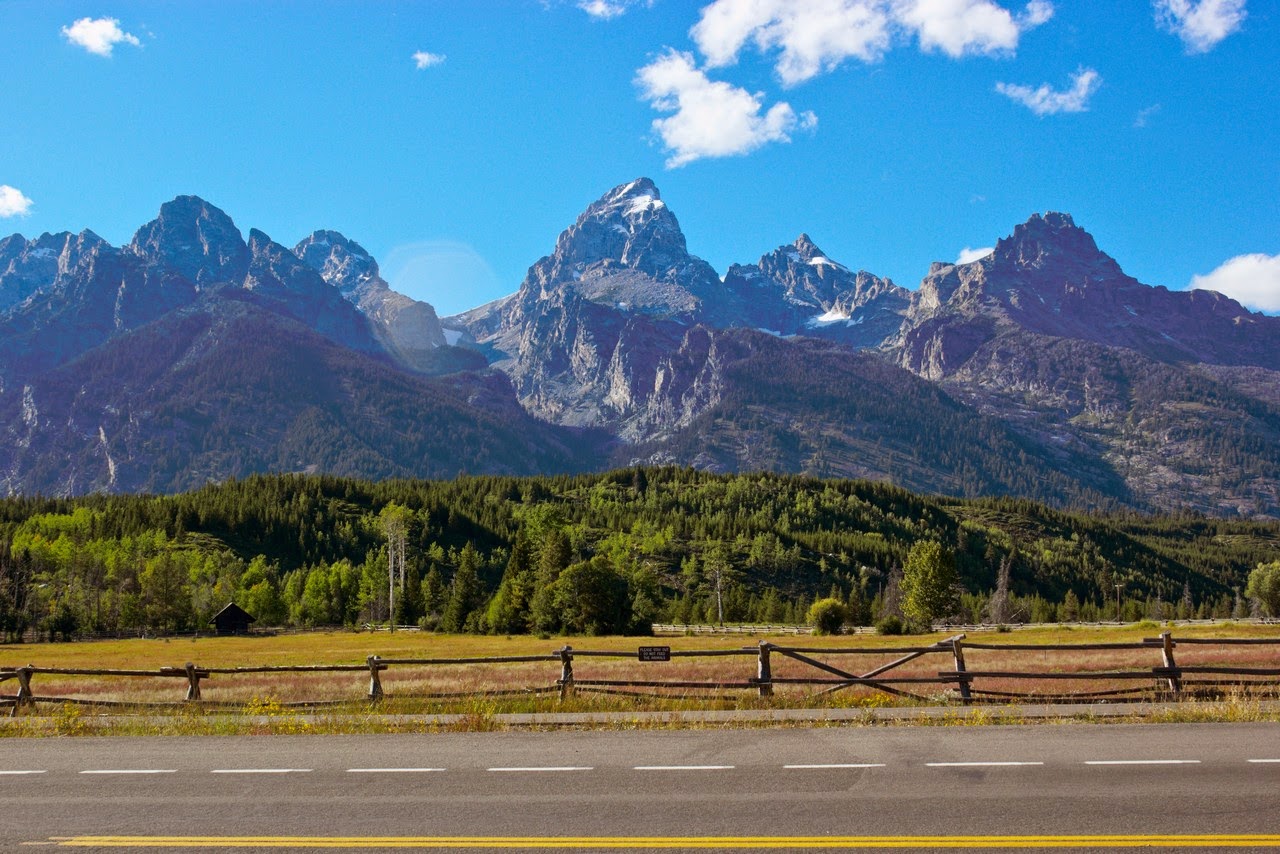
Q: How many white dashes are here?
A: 10